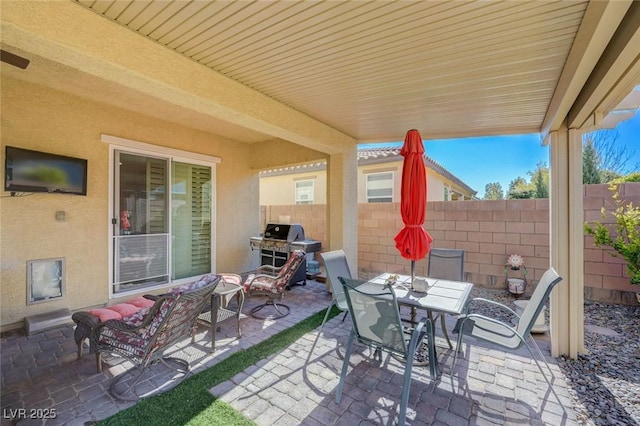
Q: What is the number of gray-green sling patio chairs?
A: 4